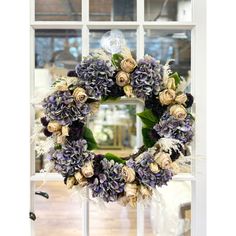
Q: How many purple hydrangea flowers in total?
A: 7